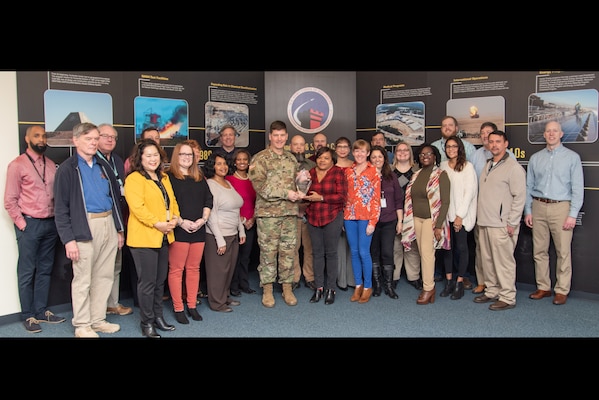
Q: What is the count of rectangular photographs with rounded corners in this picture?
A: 6